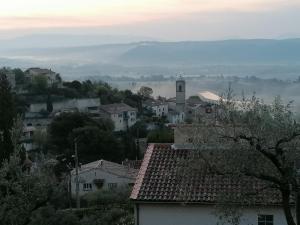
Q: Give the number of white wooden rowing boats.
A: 0